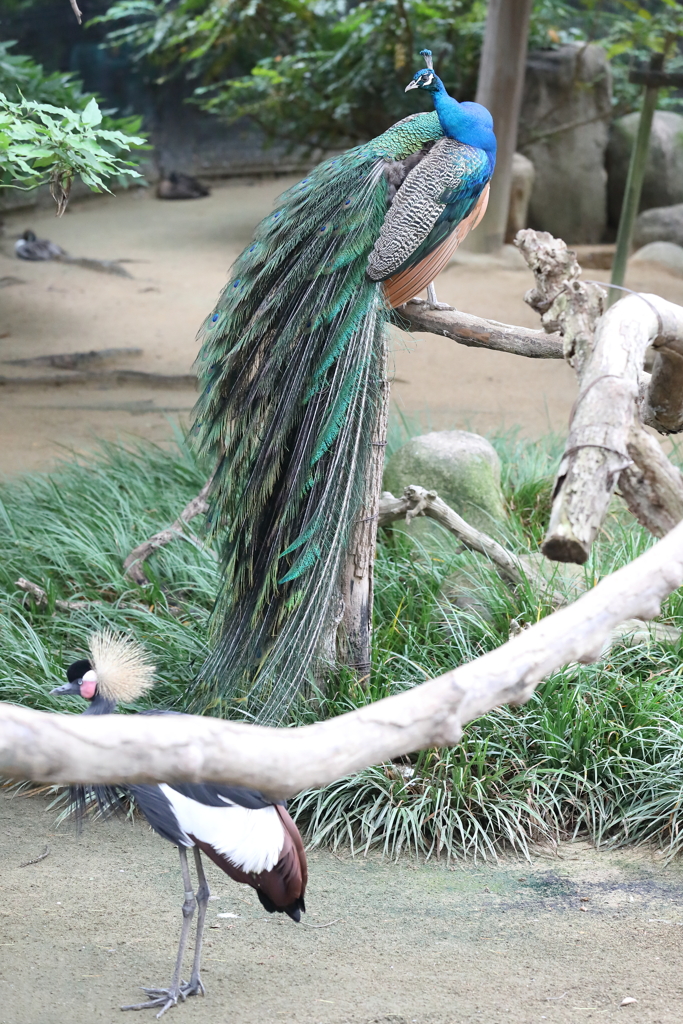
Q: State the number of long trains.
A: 1